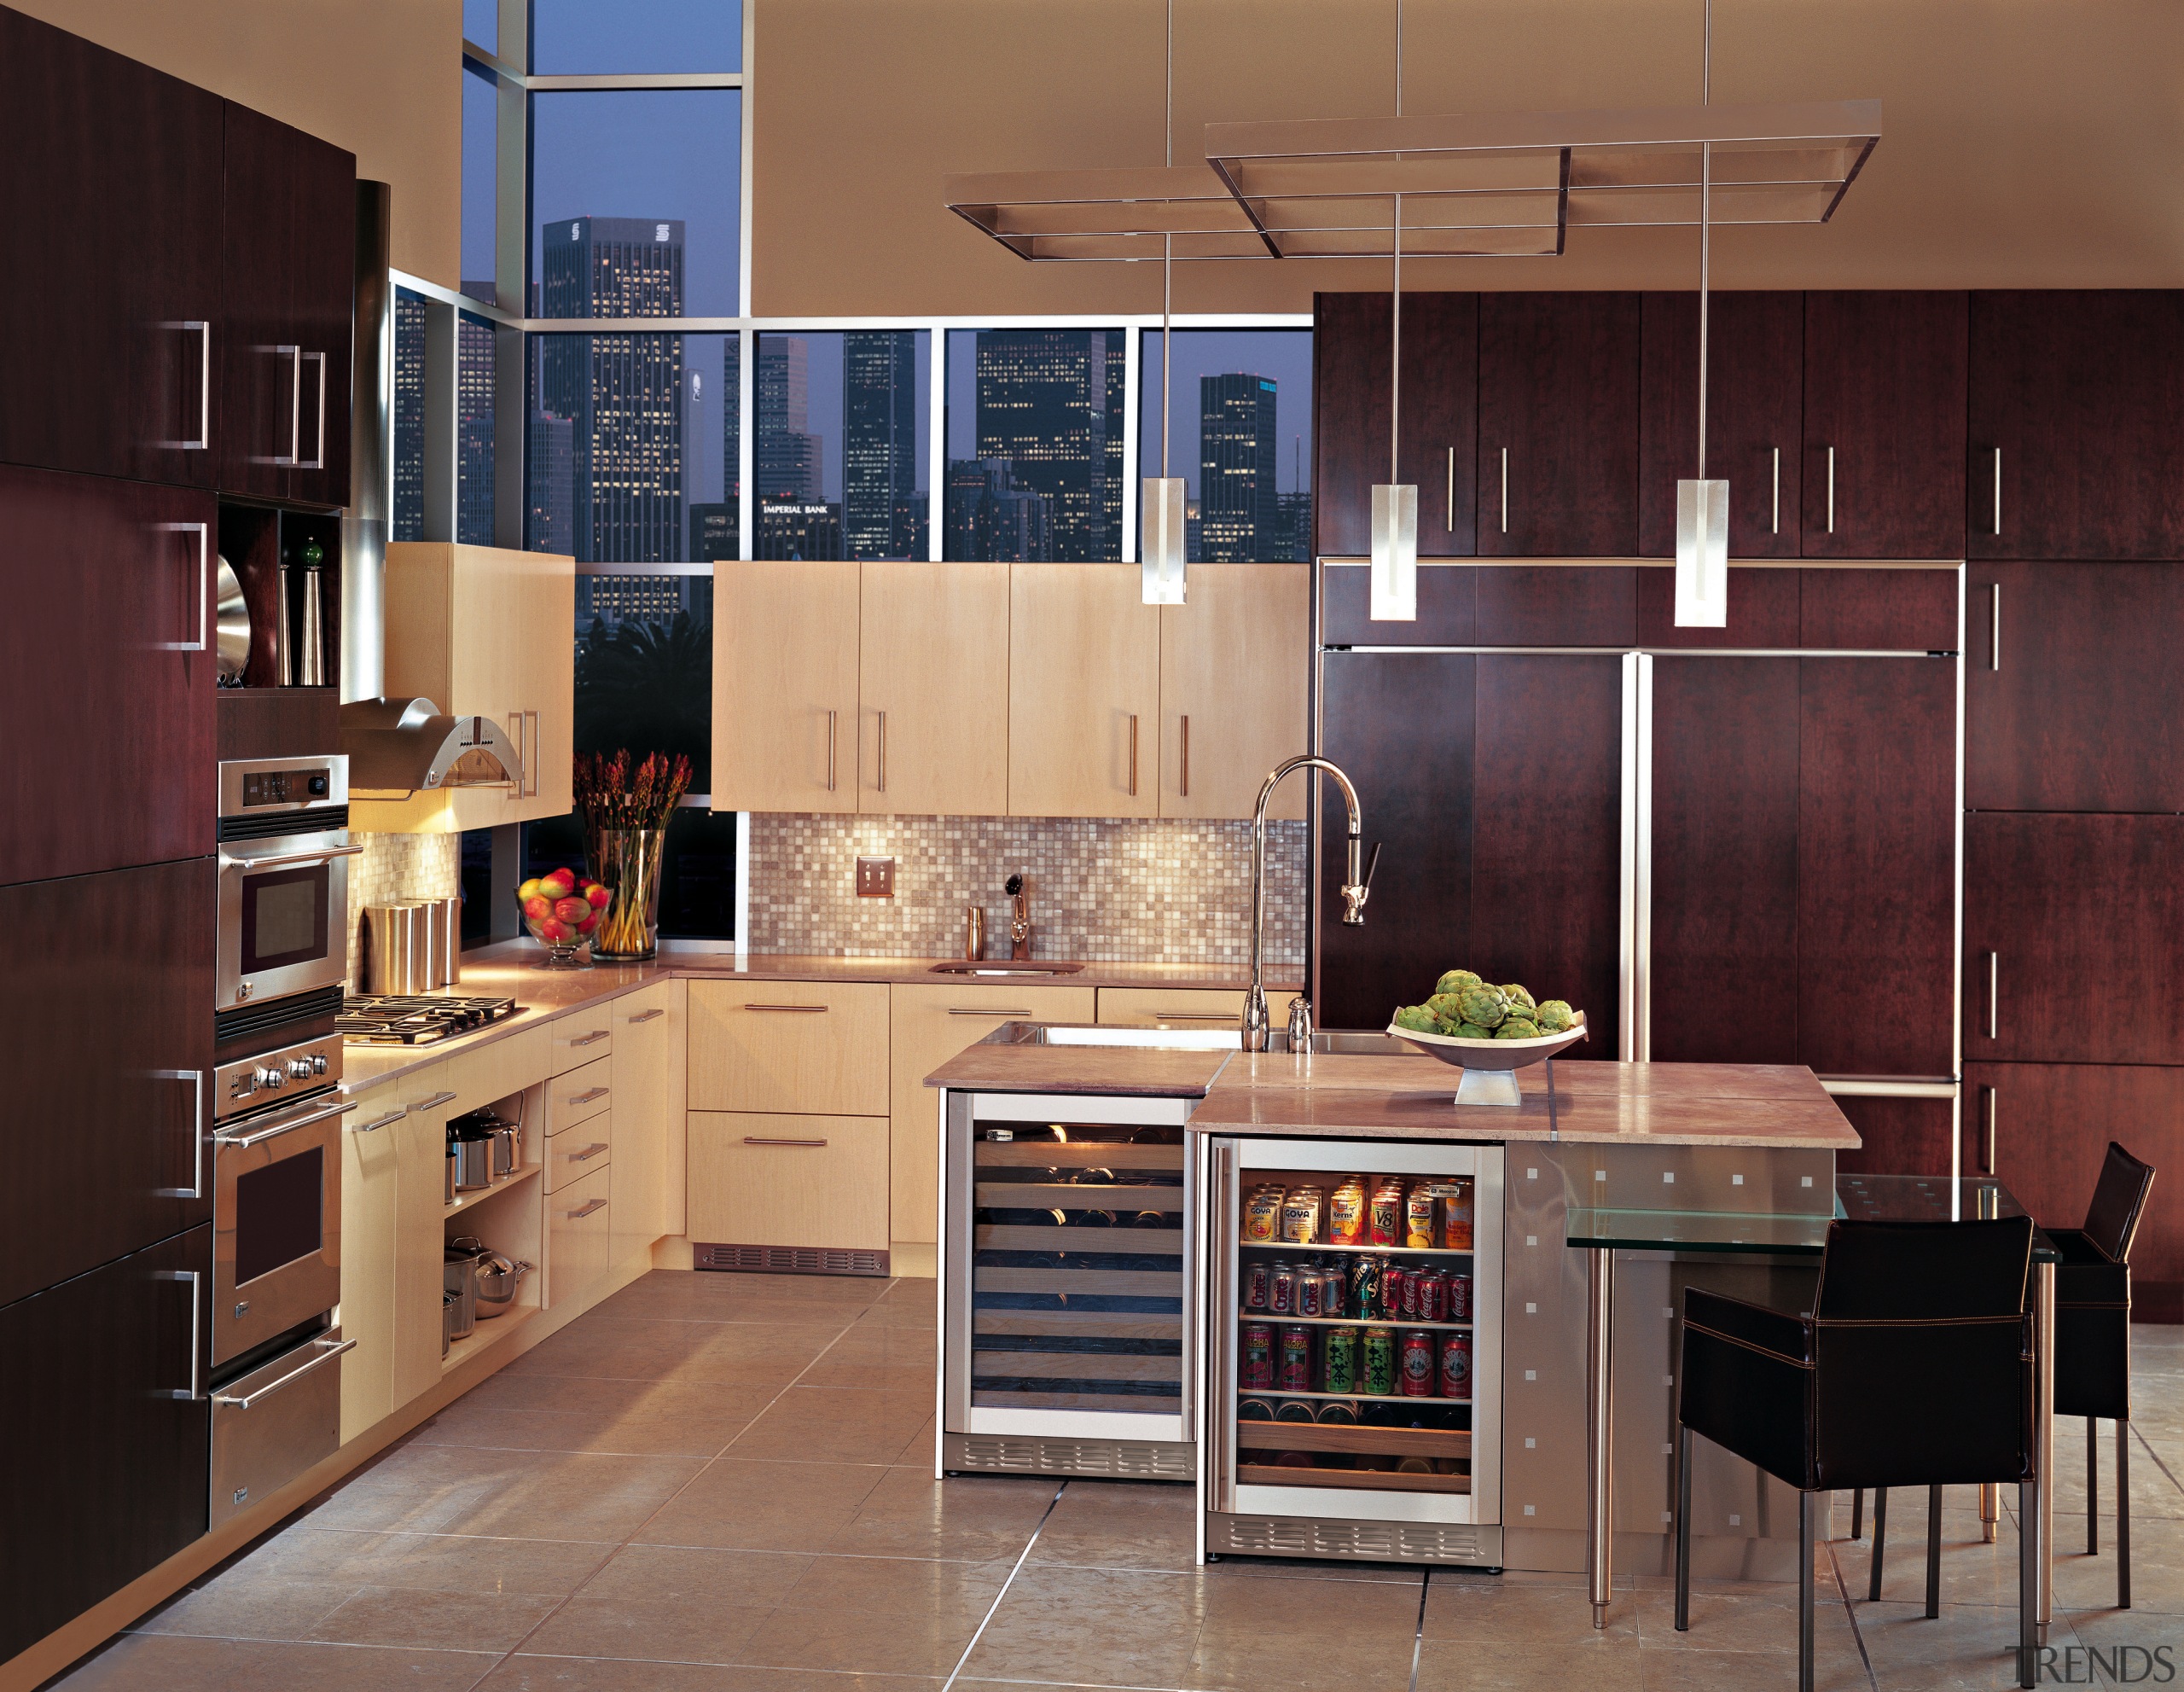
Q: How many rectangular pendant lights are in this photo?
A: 3